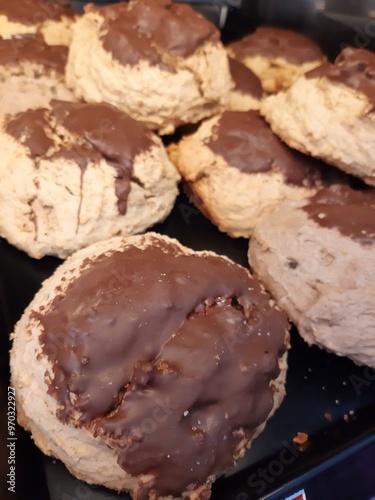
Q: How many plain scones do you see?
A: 0